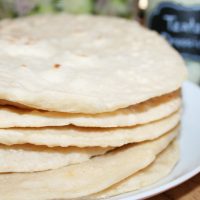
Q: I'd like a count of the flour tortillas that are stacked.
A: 6